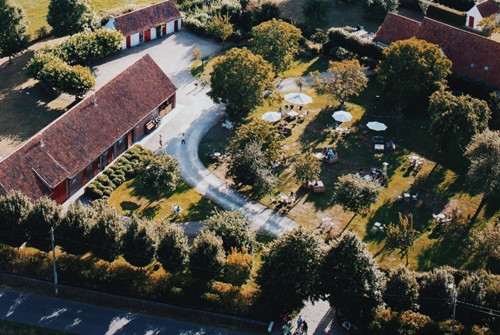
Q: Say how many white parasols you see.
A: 4